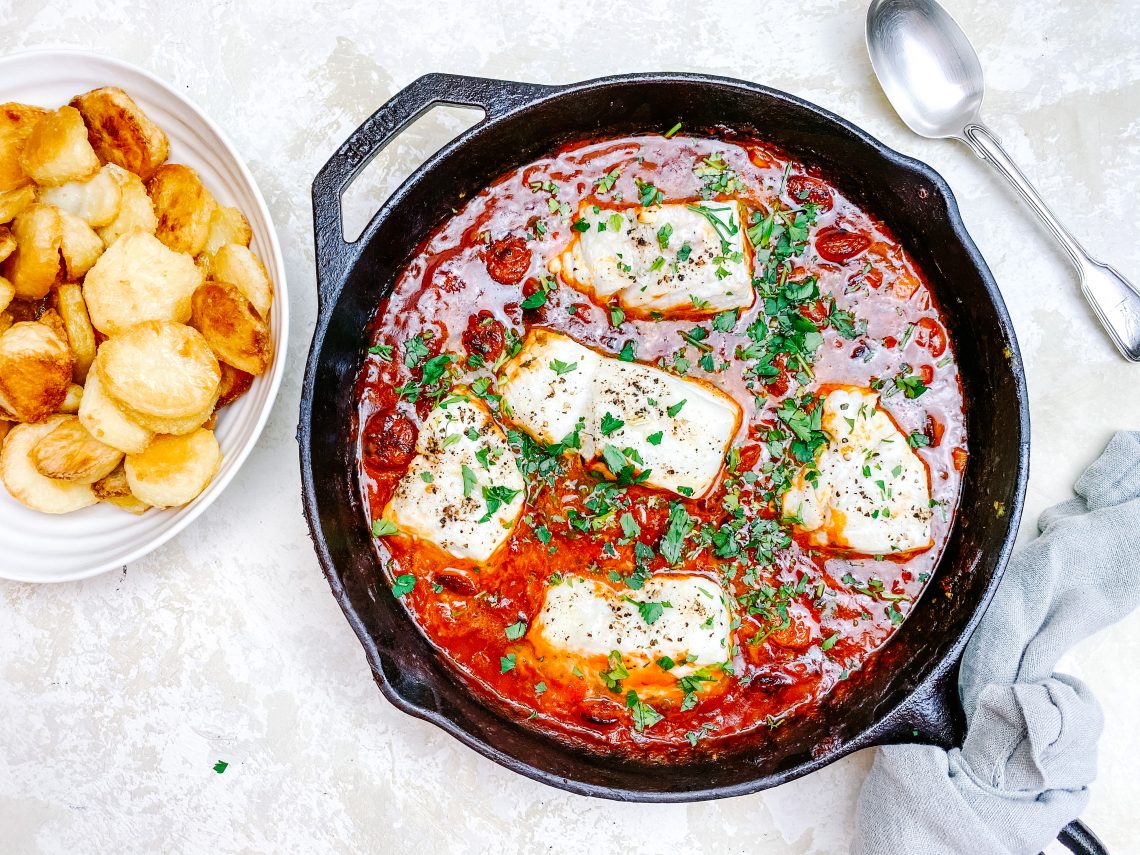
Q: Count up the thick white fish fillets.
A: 5